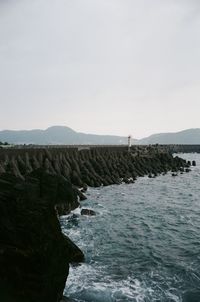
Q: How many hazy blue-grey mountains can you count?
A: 2